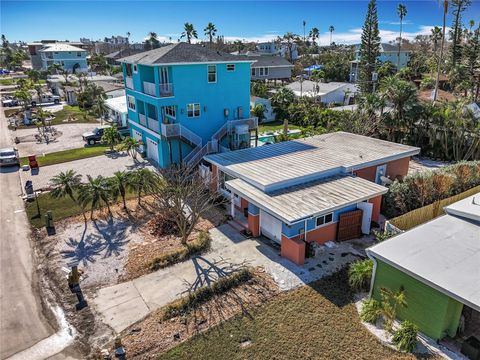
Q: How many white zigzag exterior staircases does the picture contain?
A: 2